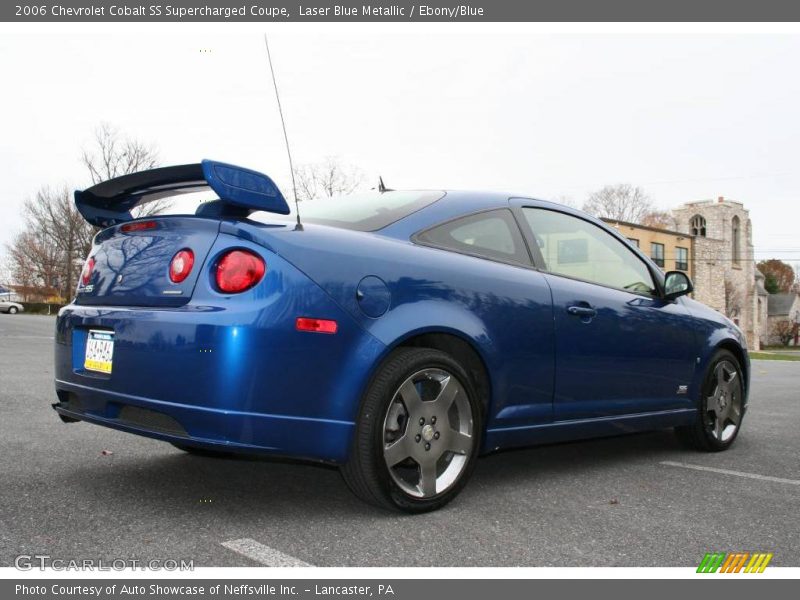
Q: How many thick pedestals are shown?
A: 2